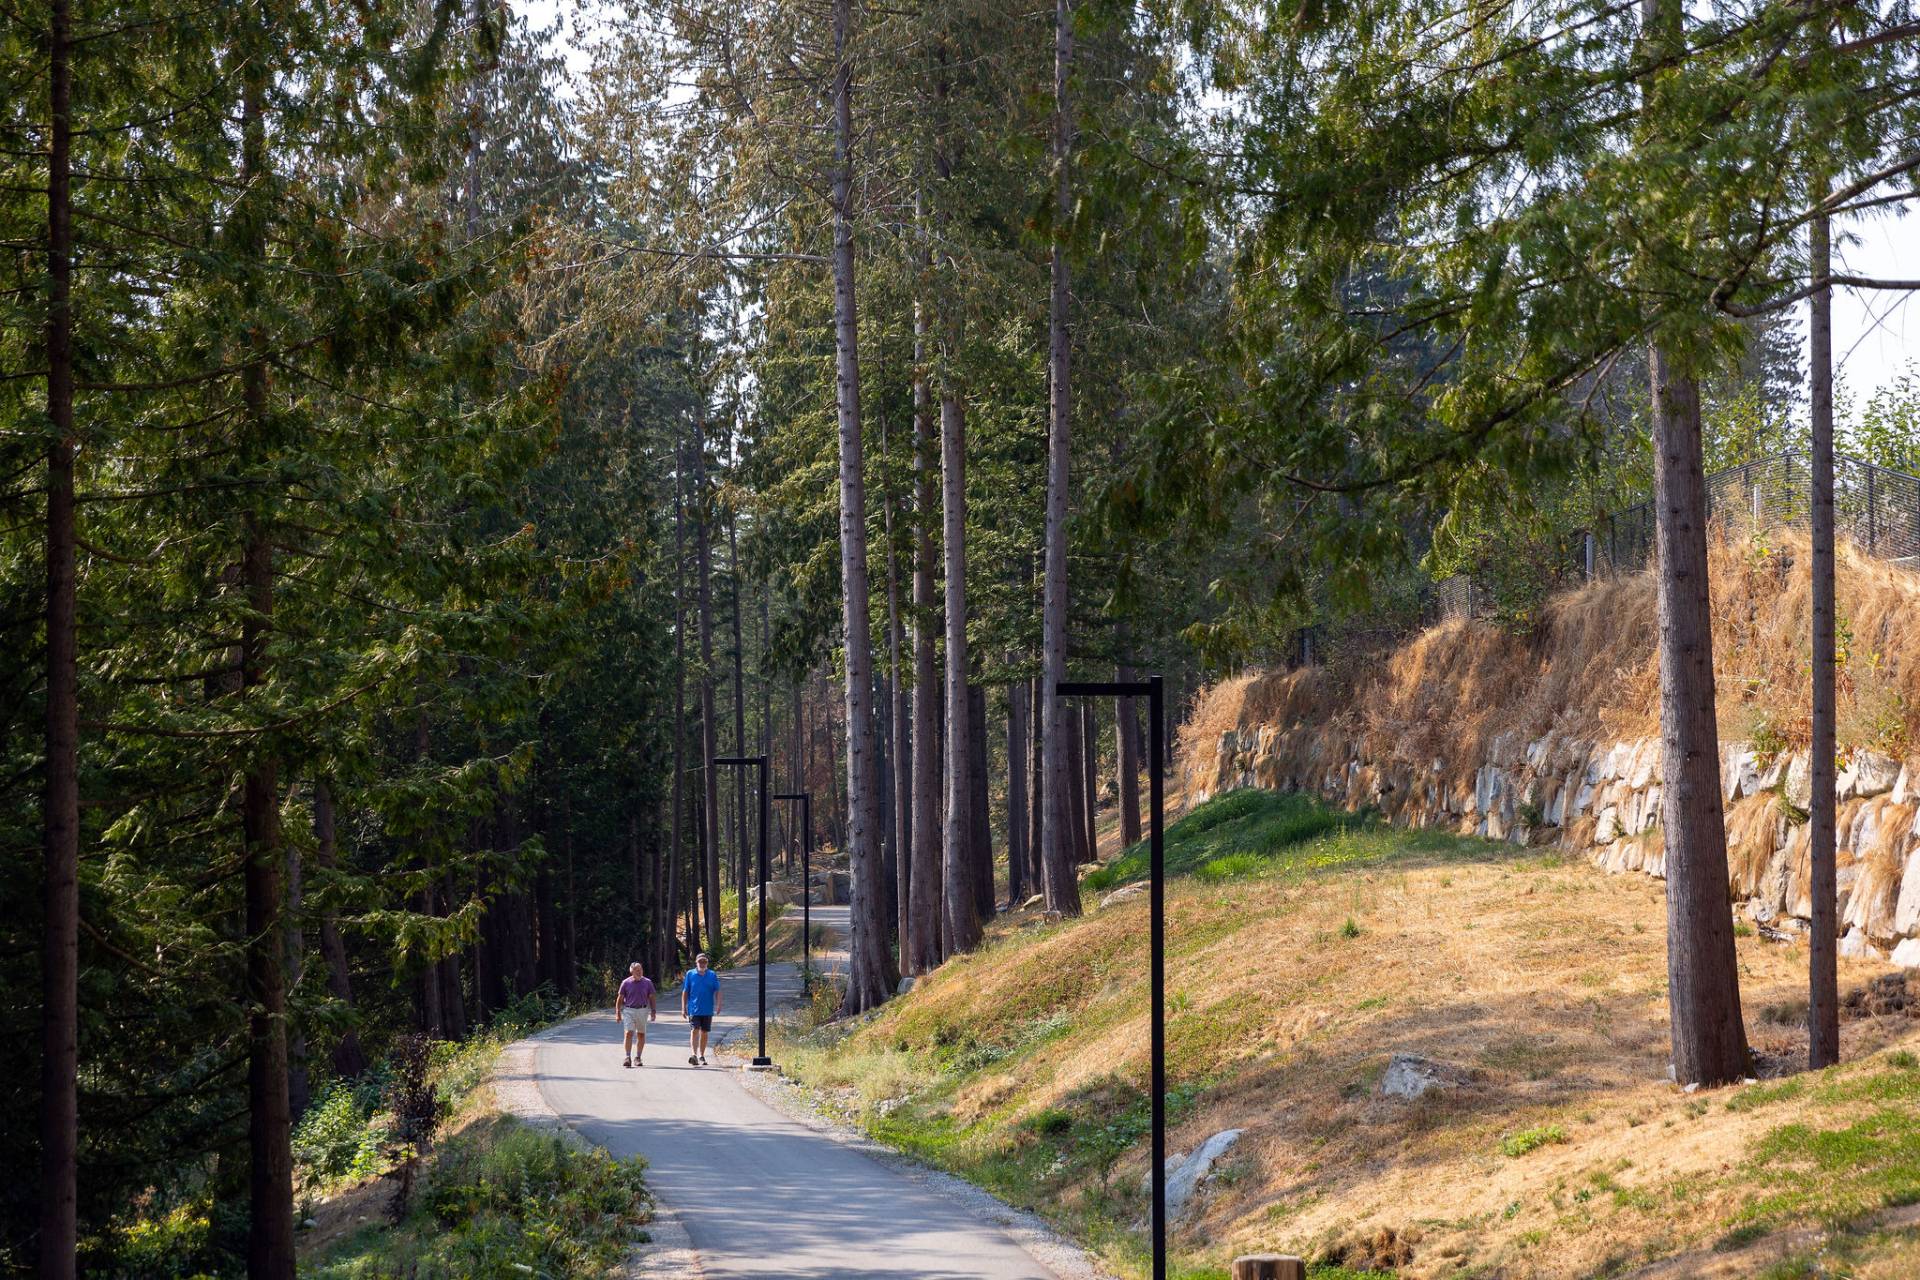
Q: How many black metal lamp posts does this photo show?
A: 3